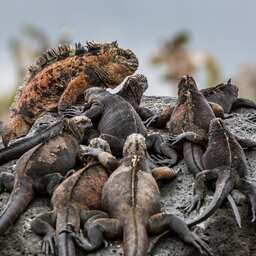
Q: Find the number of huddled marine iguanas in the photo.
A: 9